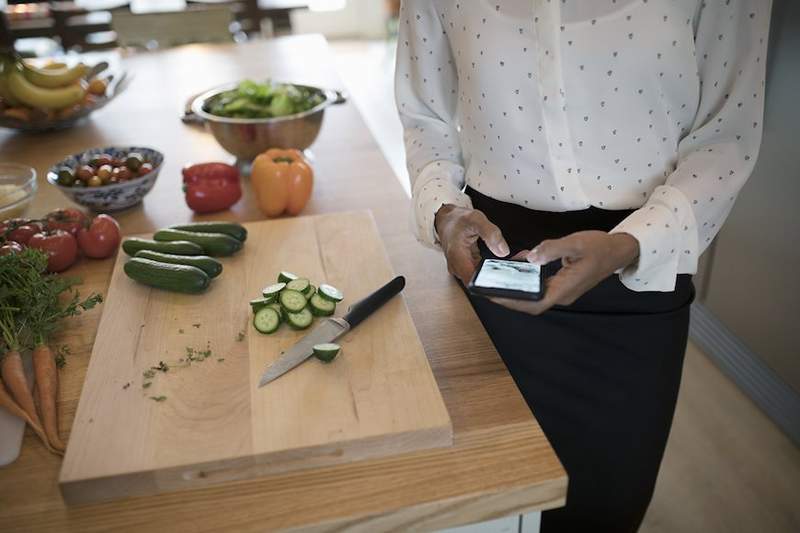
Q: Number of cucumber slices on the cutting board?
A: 12